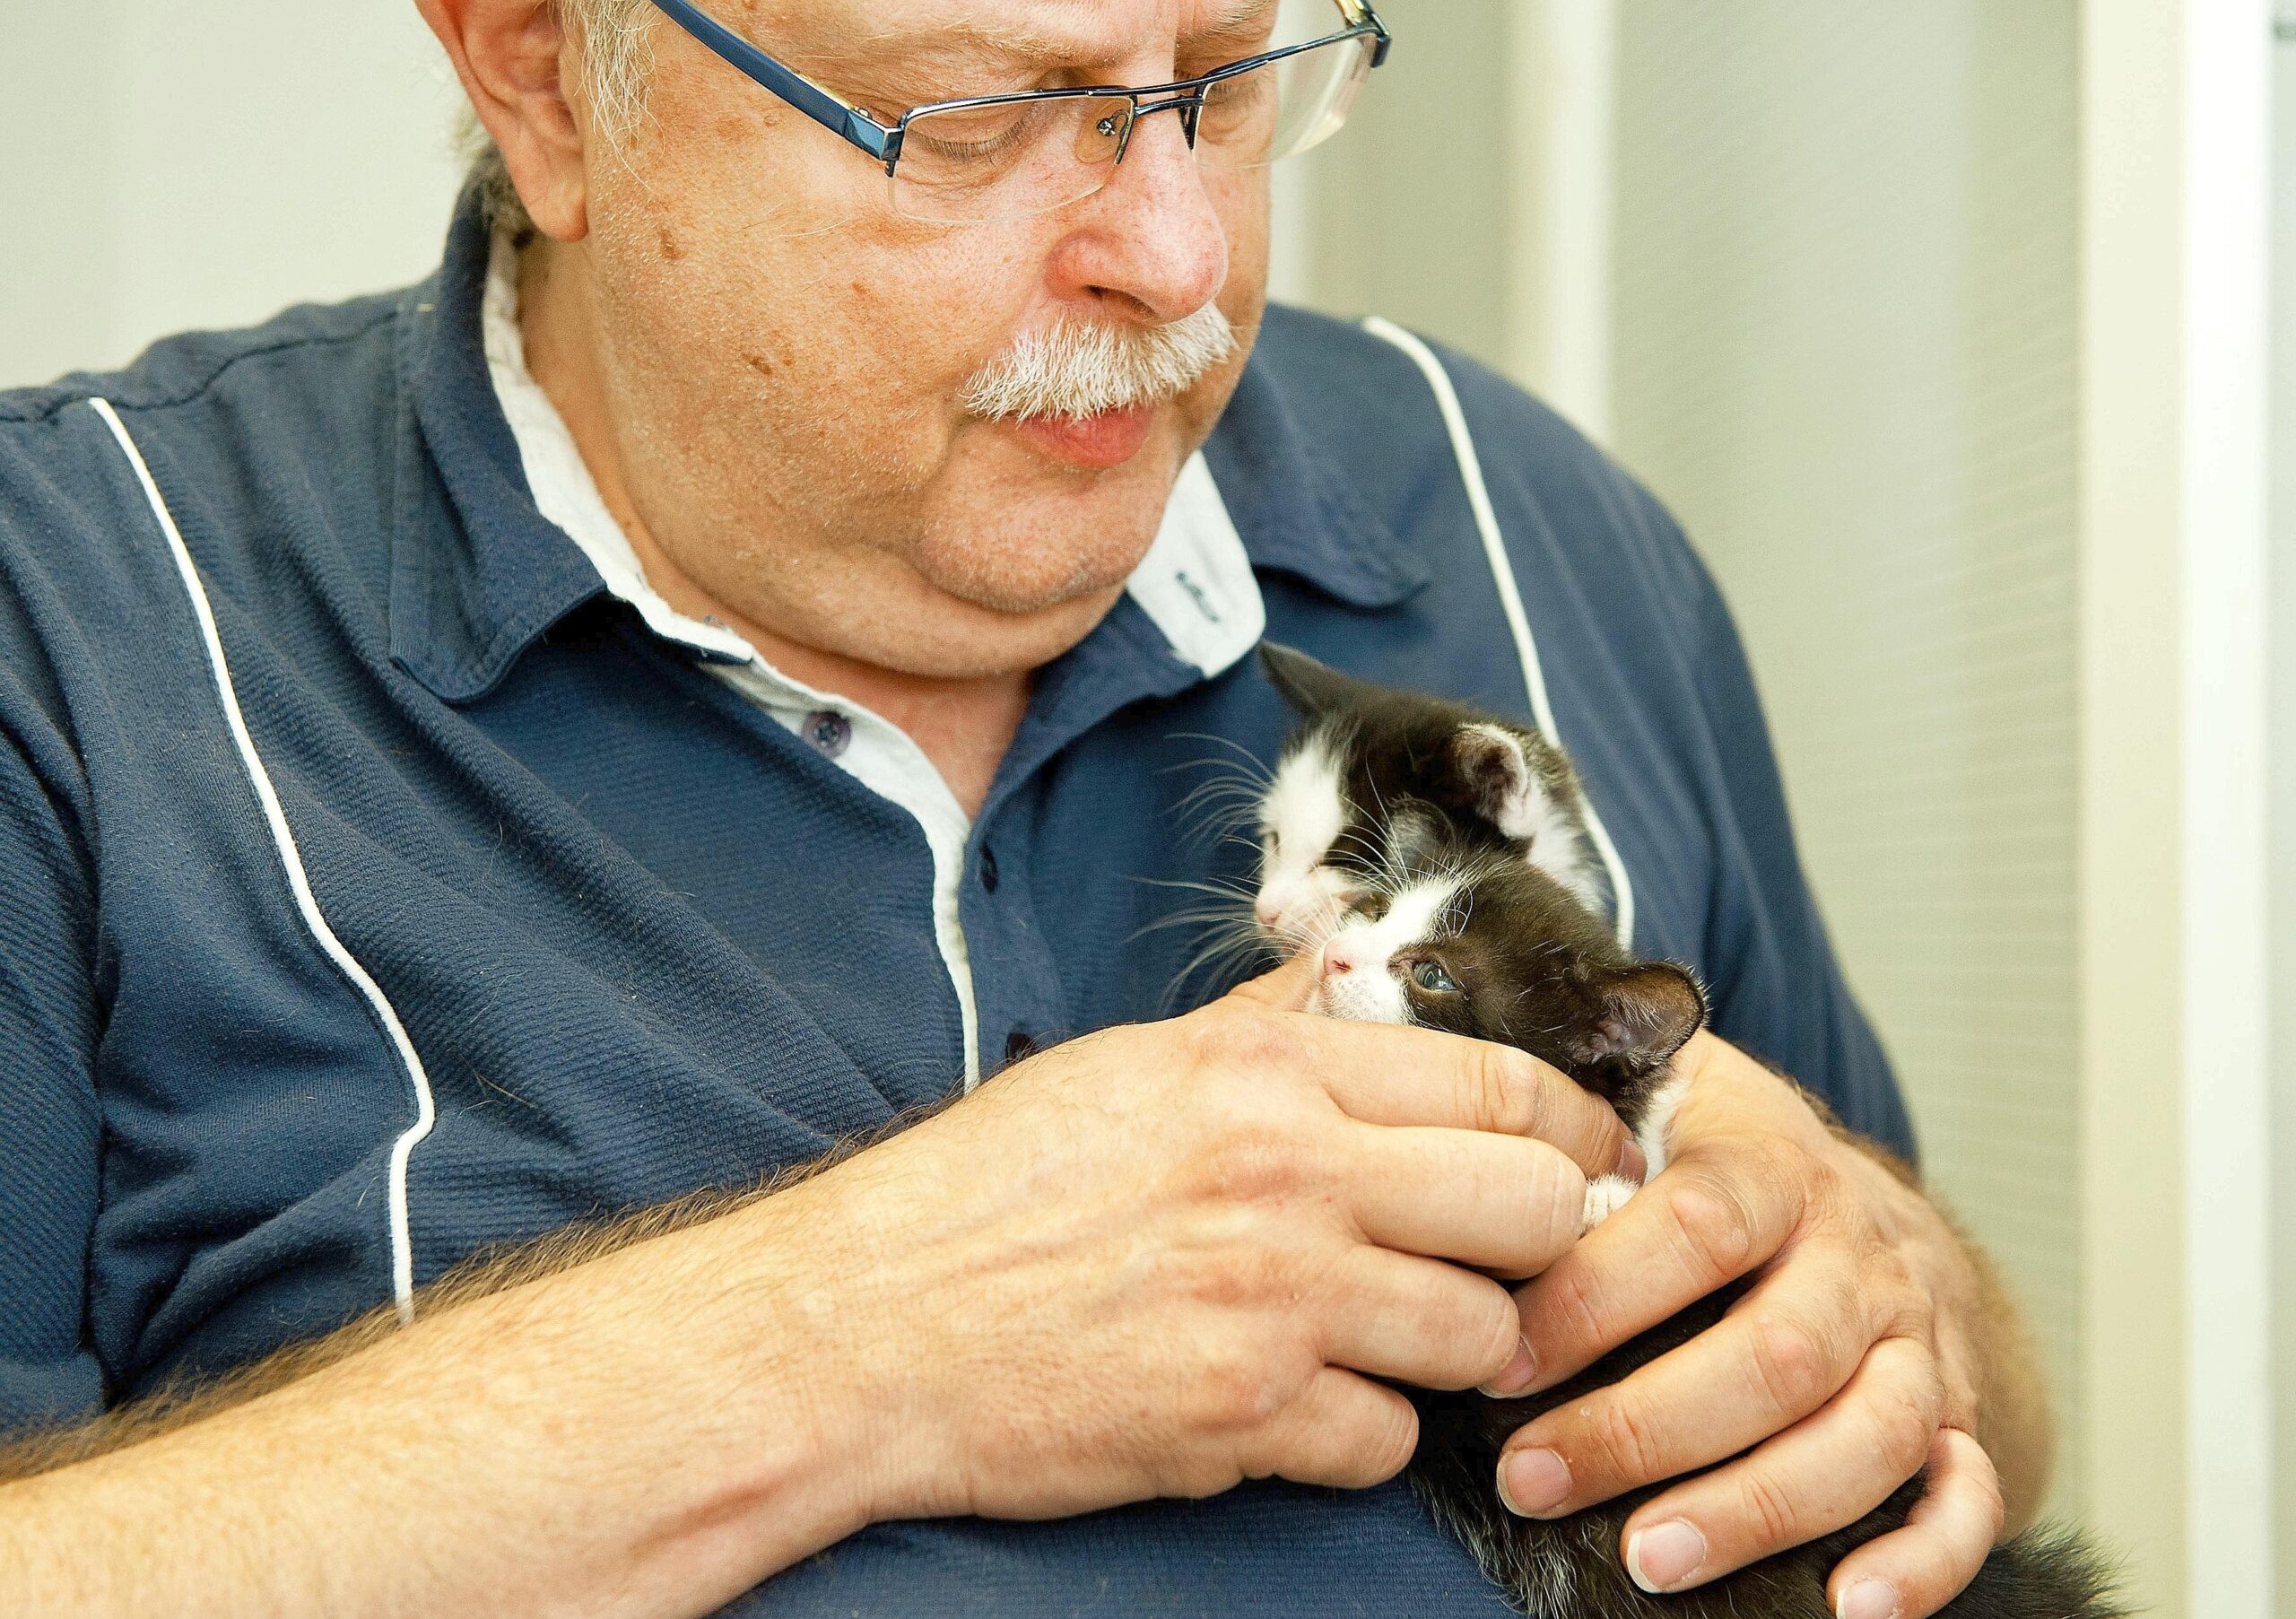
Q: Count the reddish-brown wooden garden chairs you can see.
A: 0